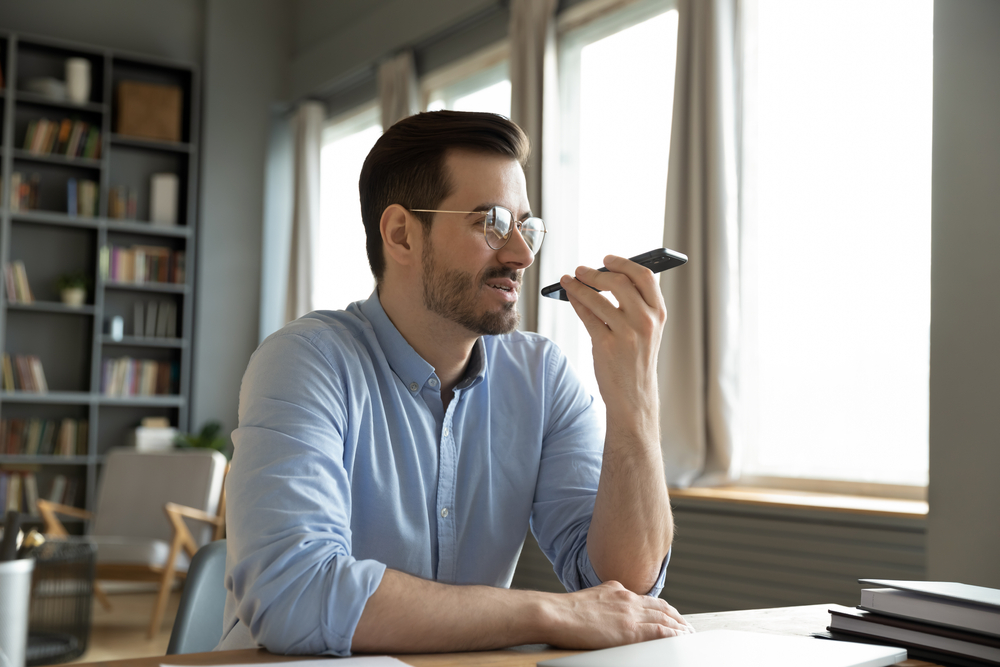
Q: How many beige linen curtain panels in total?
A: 4